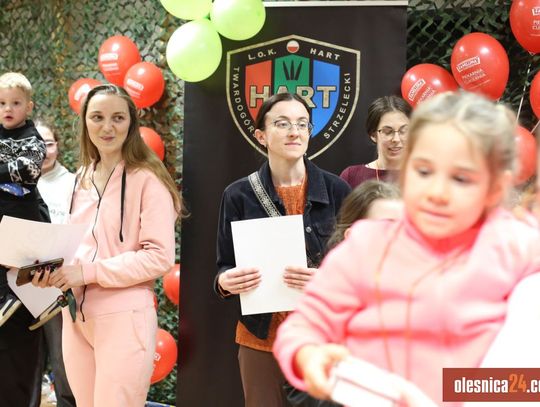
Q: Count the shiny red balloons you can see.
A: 11